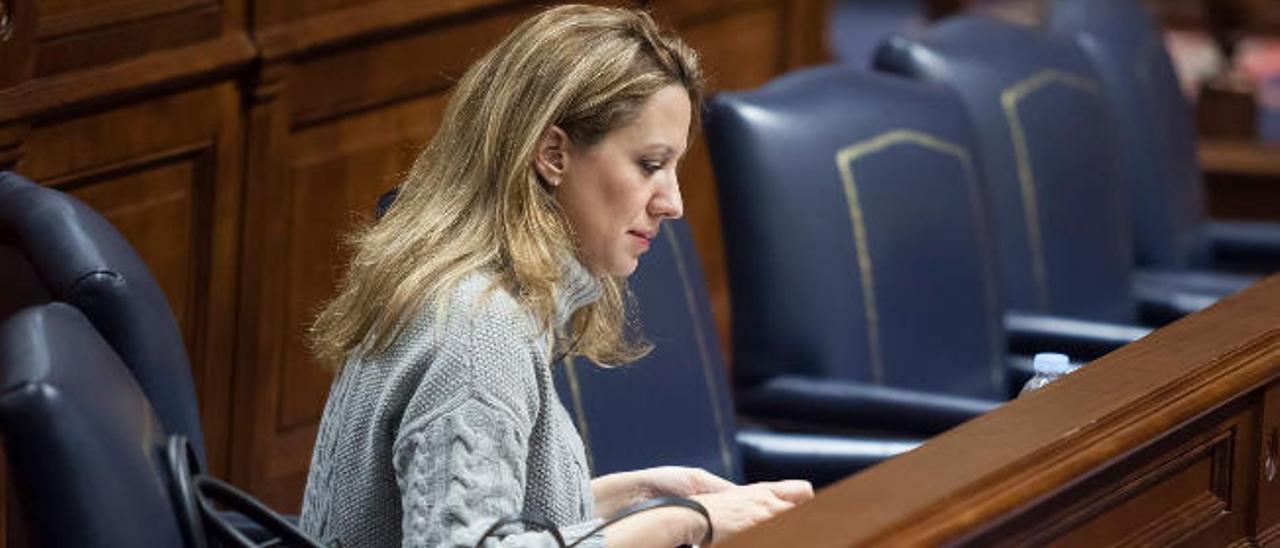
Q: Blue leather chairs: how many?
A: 6